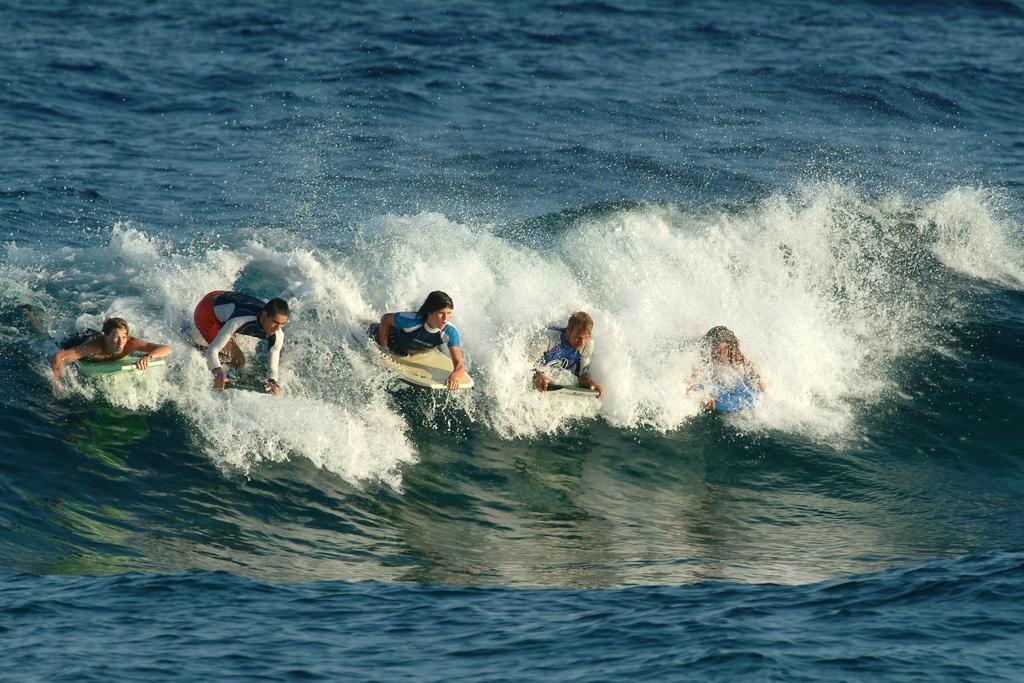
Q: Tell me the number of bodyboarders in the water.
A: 5